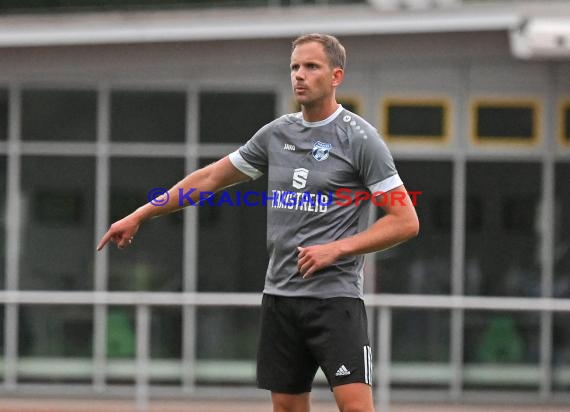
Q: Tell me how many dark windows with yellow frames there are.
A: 4